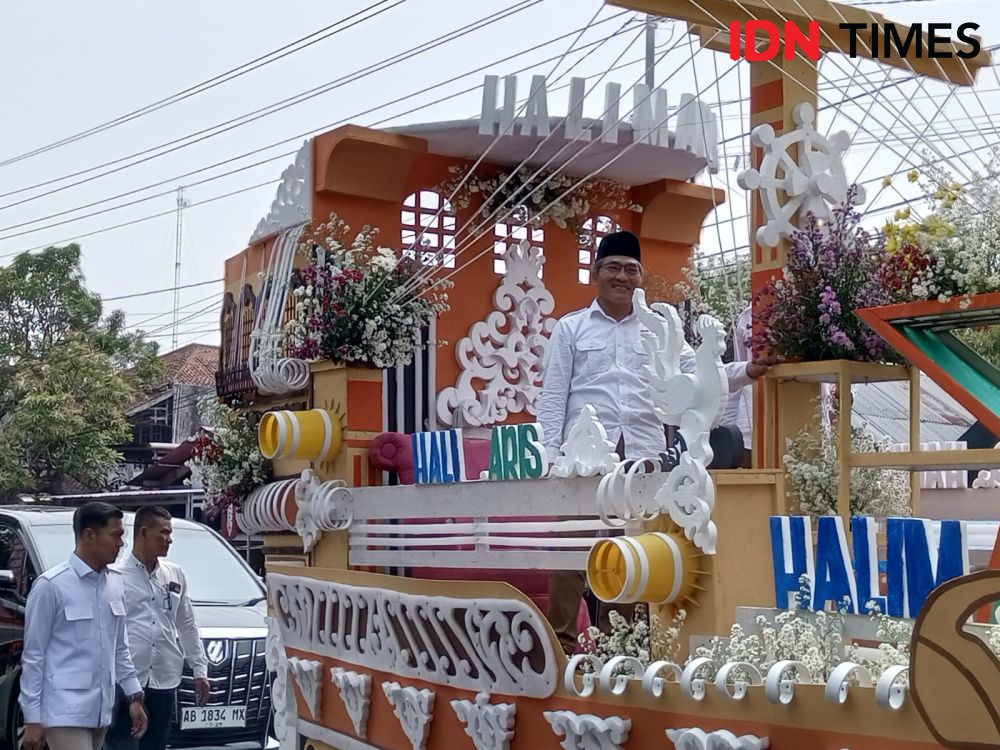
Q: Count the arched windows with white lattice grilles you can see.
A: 3